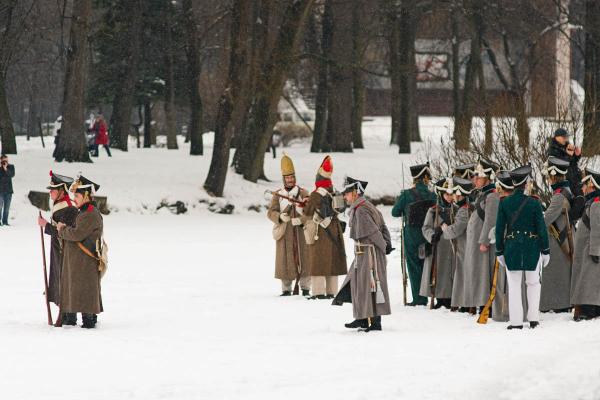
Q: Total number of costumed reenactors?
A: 14